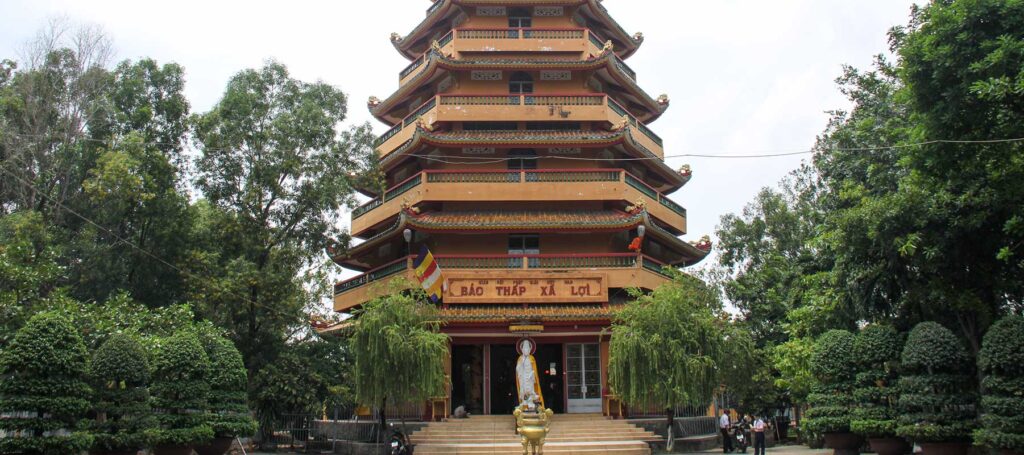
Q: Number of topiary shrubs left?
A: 4